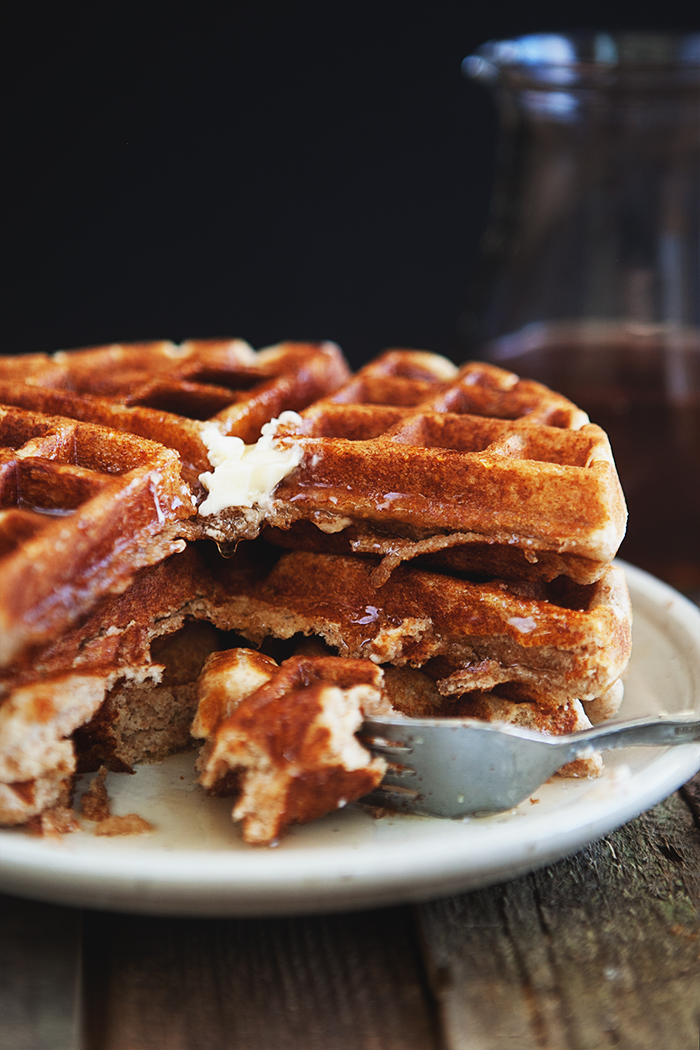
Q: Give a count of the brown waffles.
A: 3